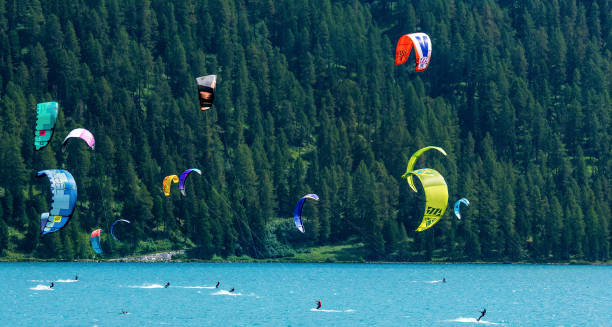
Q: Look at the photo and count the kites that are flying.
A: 13